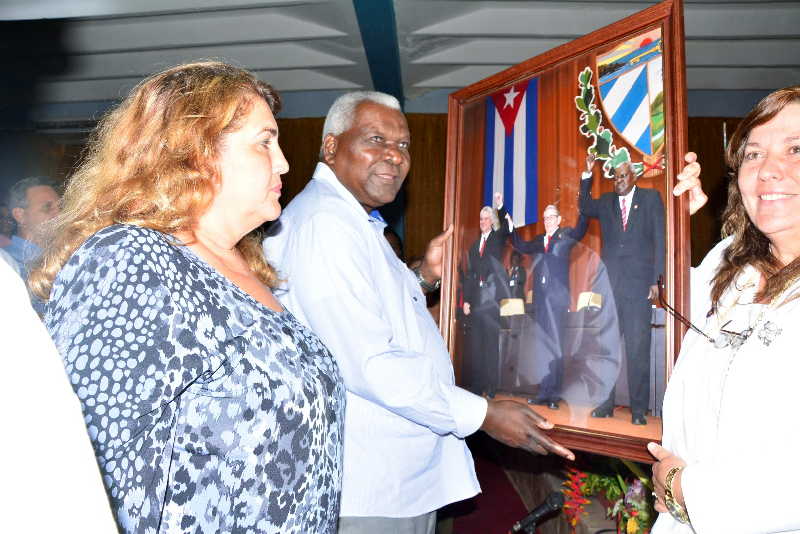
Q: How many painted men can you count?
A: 3